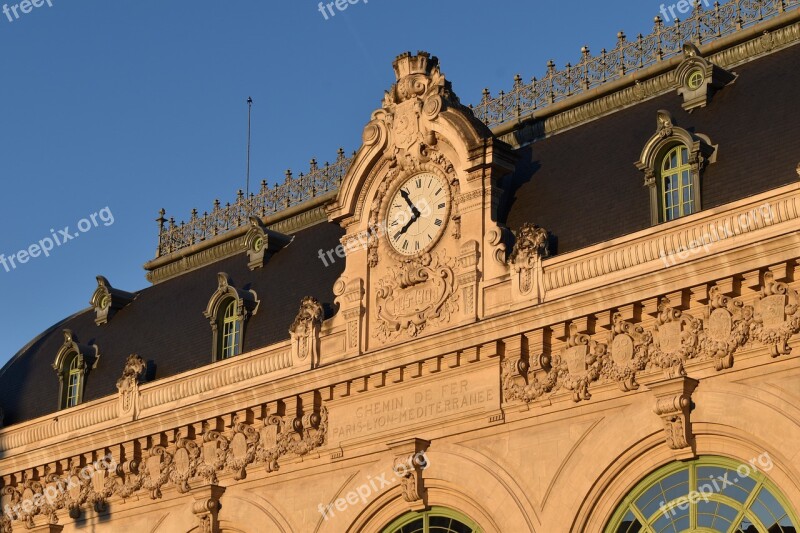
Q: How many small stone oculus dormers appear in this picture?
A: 3